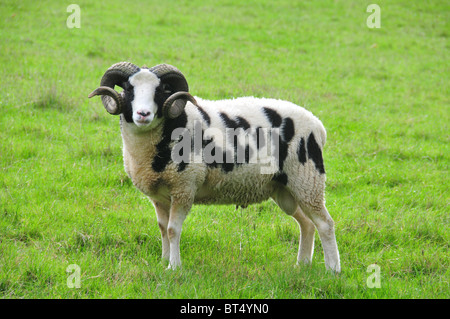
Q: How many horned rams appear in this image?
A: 1